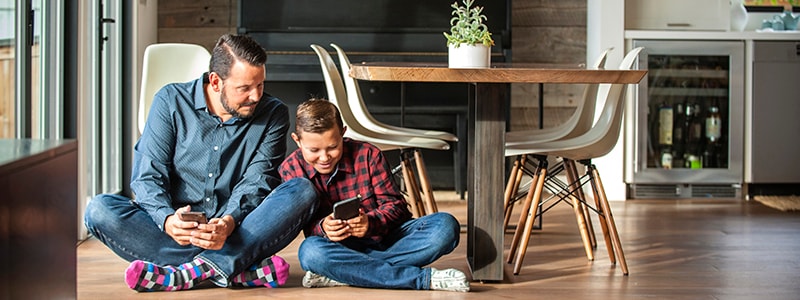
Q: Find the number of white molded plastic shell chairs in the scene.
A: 5